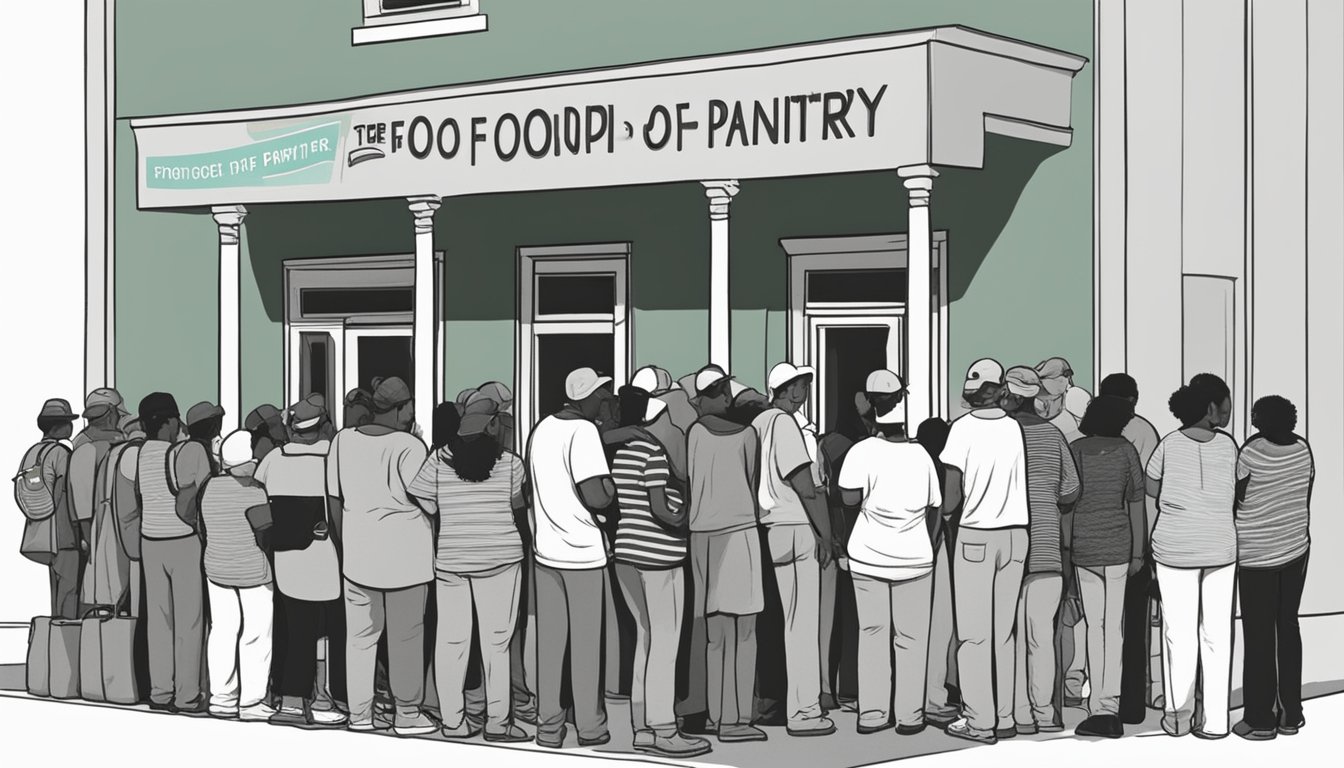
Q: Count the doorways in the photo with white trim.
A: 3